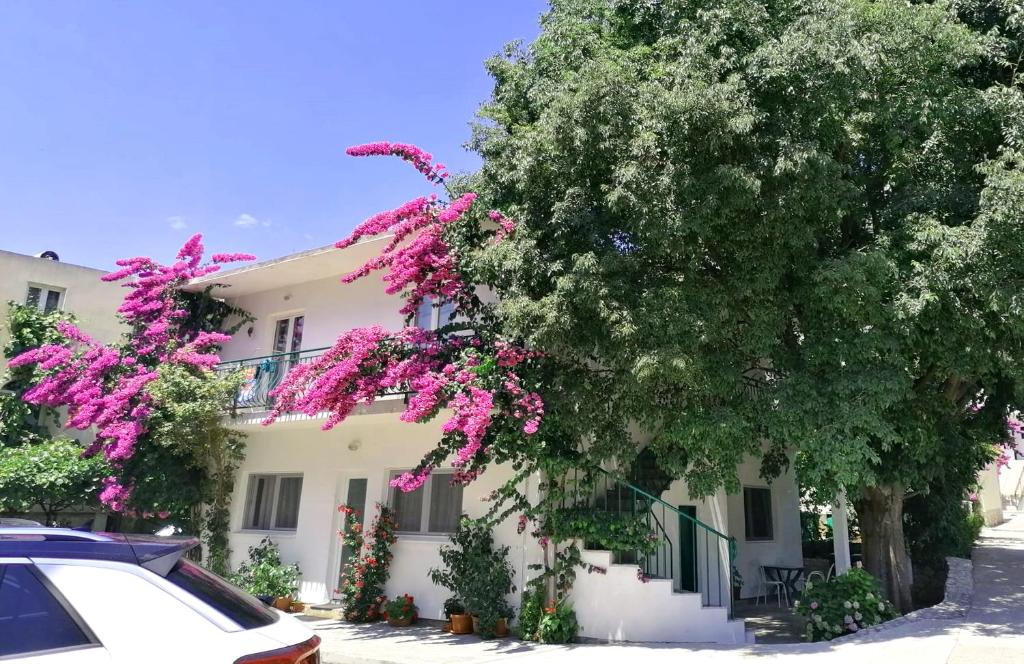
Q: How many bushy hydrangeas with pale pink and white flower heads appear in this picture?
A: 1